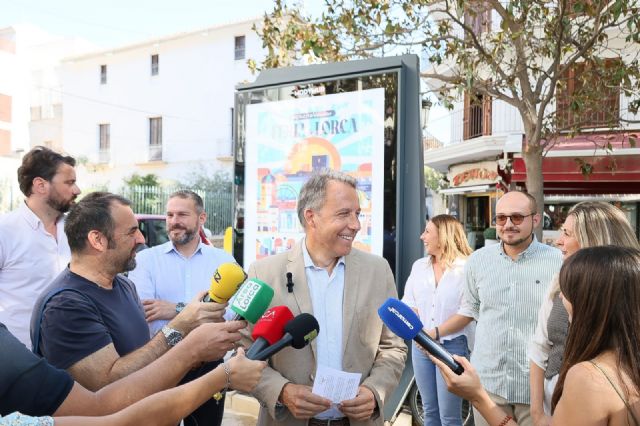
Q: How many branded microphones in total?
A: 5